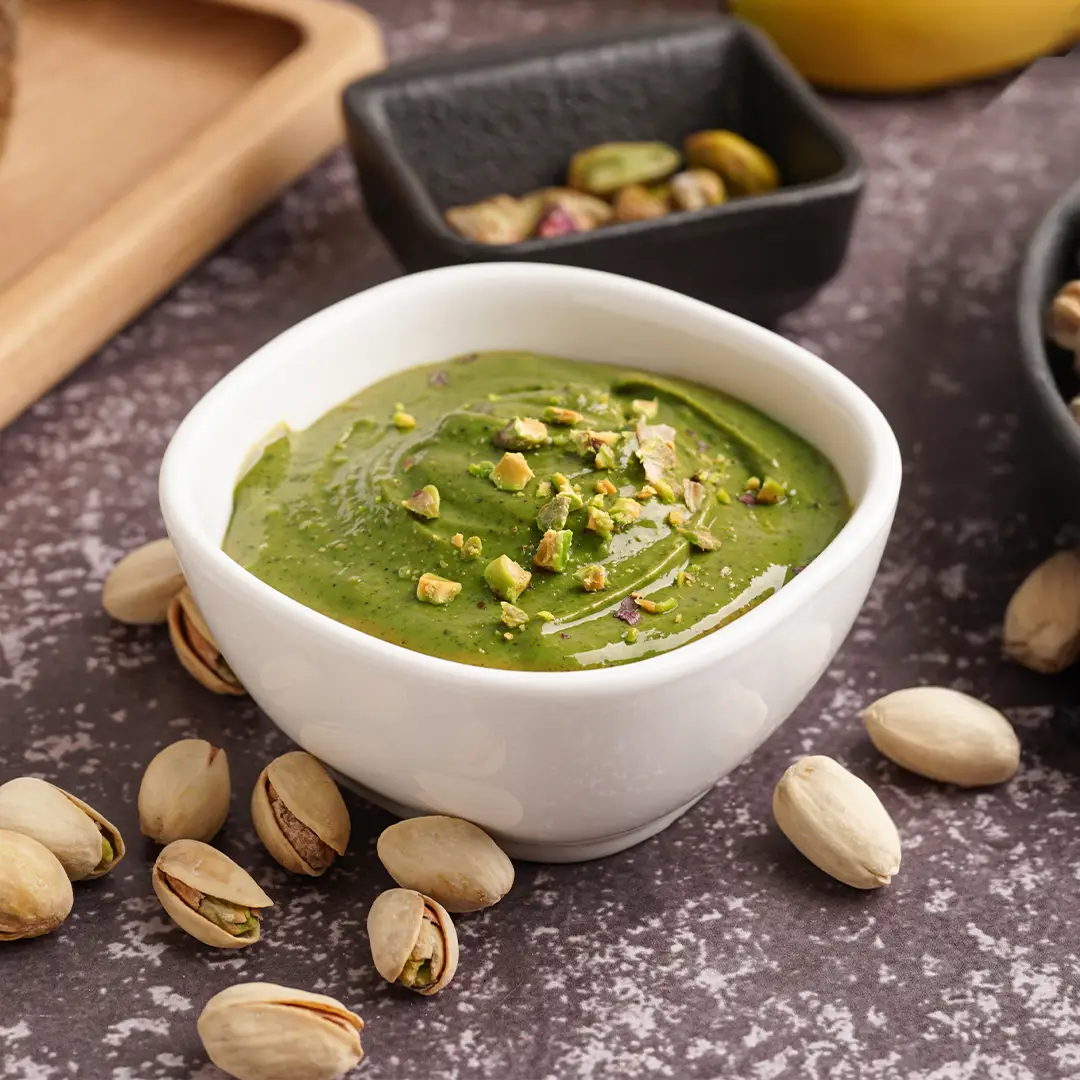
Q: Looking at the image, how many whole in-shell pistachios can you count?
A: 13